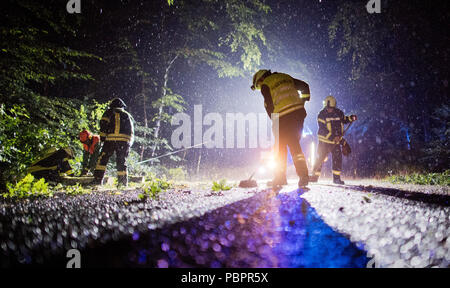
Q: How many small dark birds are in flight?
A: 0